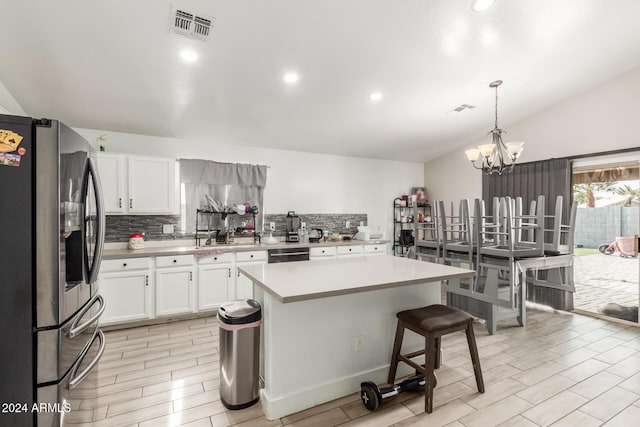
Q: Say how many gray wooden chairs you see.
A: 6